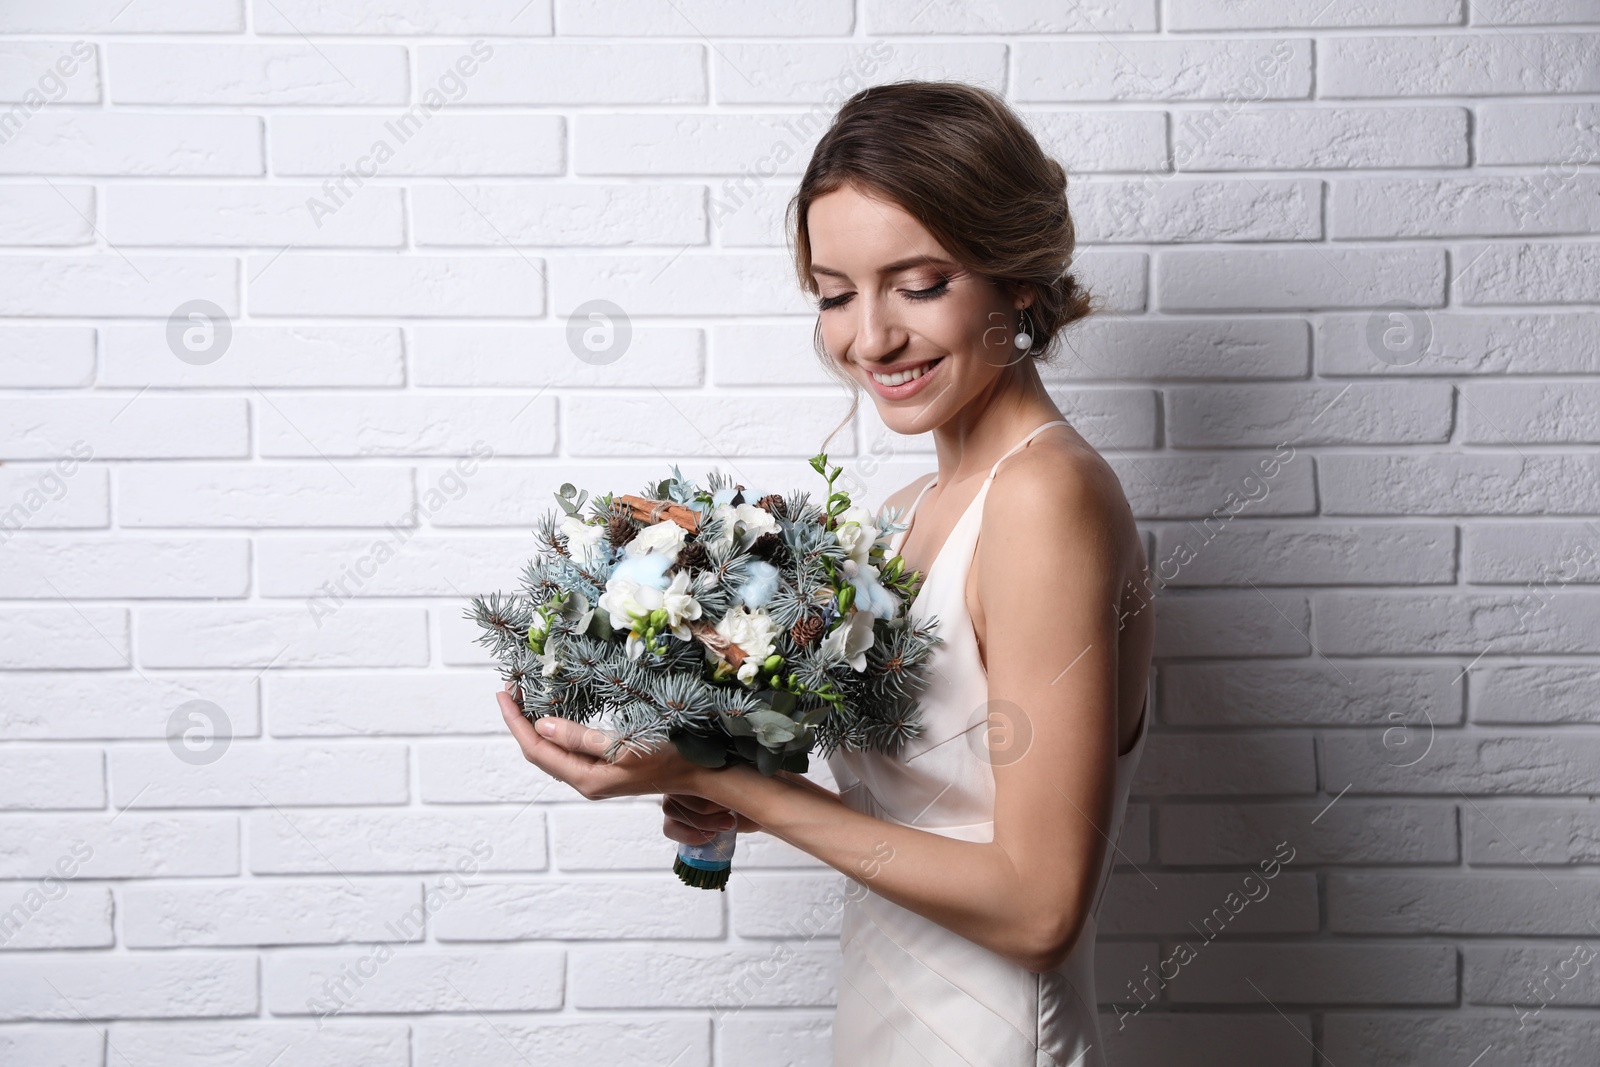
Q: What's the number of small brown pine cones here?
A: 6